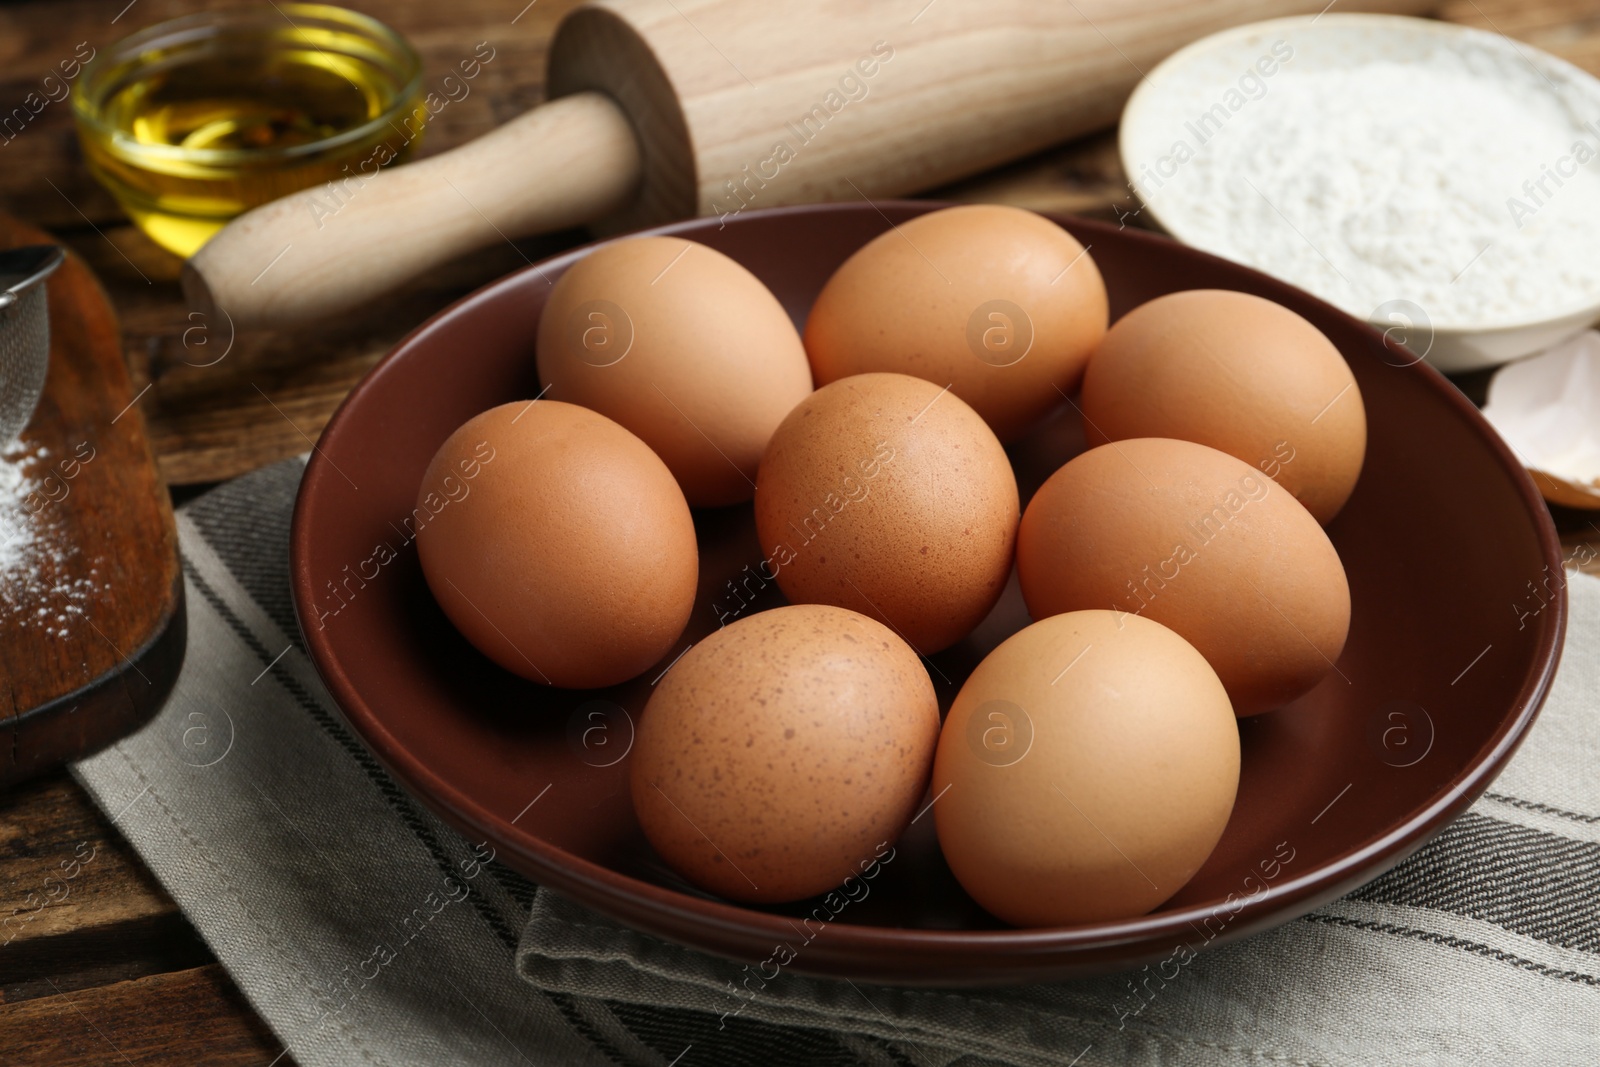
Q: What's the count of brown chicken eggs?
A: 8